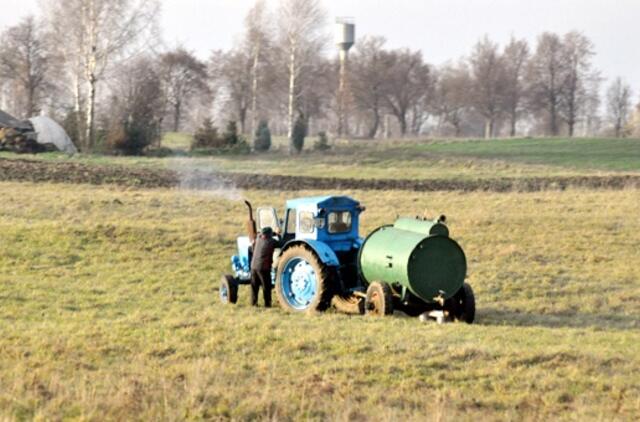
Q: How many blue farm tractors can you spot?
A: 1